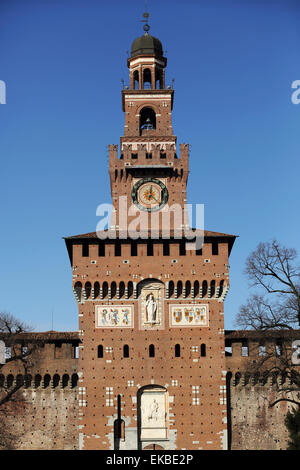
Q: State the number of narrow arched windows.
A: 5